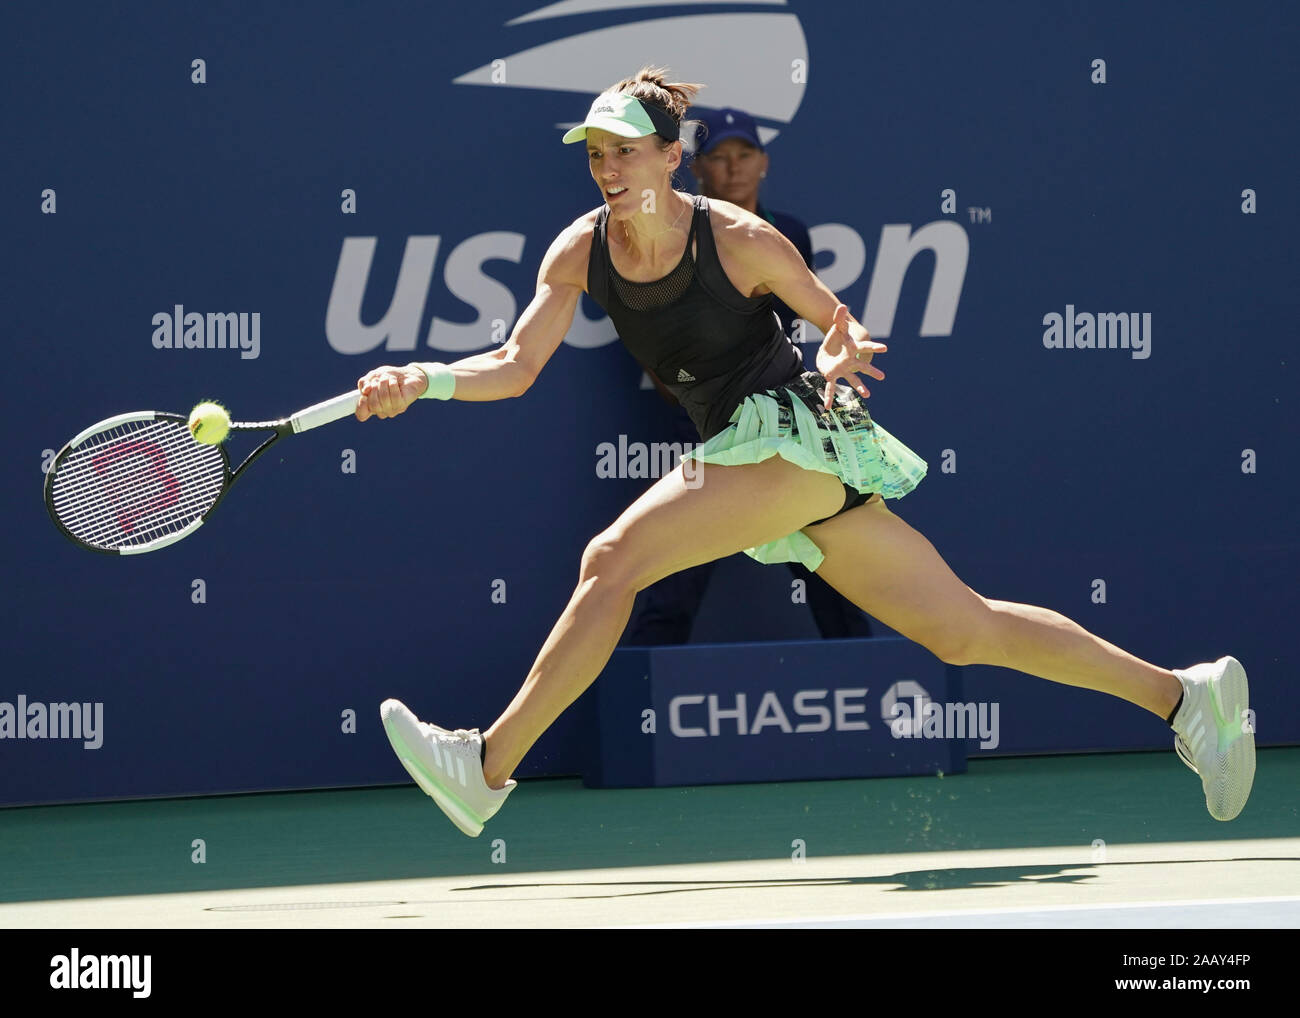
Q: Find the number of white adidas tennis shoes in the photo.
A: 2